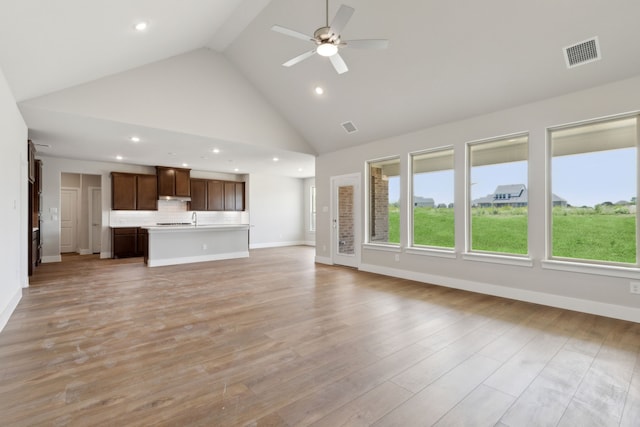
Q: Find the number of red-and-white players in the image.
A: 0